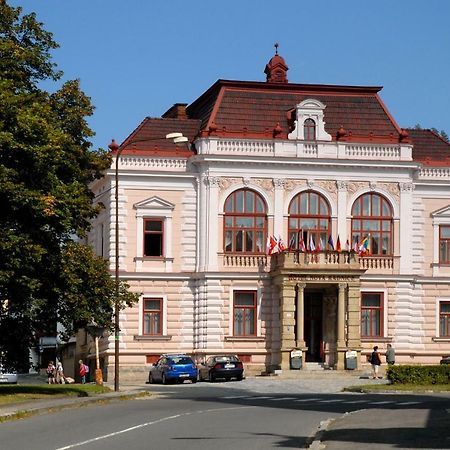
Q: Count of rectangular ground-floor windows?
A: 4